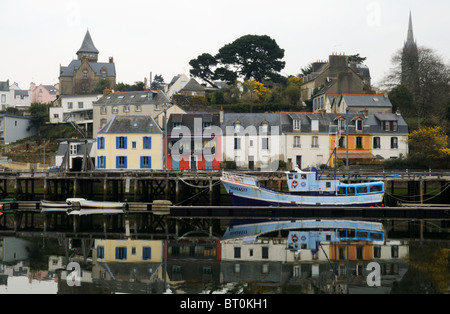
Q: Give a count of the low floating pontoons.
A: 2